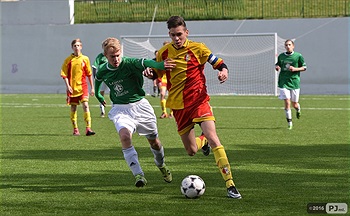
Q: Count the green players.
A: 3